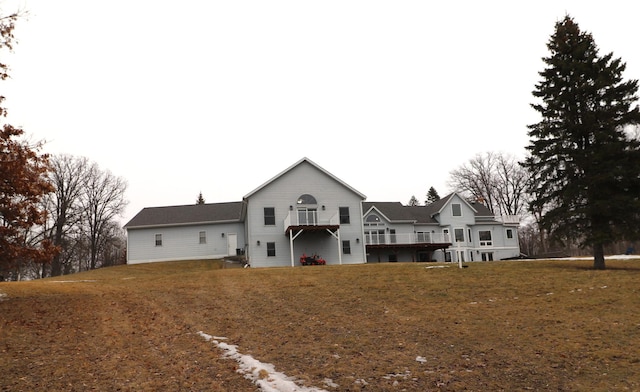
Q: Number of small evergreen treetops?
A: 3